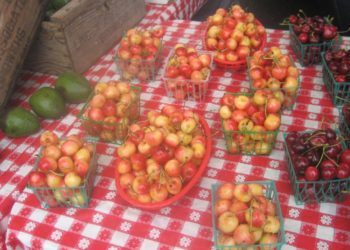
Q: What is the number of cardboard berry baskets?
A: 0